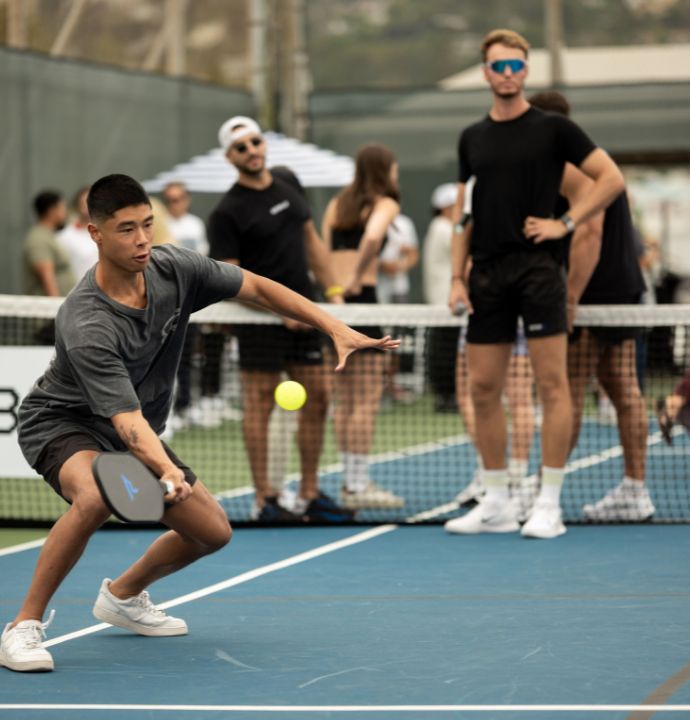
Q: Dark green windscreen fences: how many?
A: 2